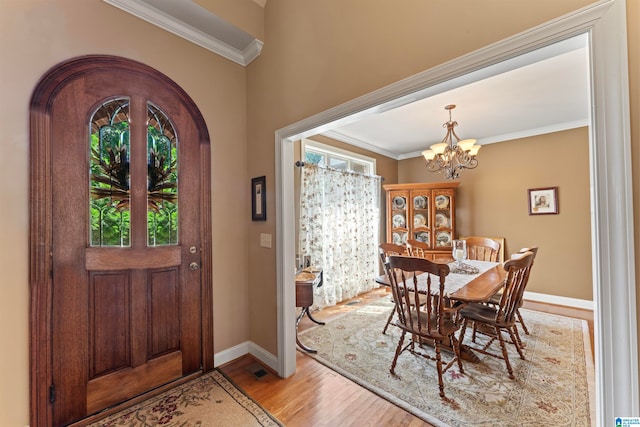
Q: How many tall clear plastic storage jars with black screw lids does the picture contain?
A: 0